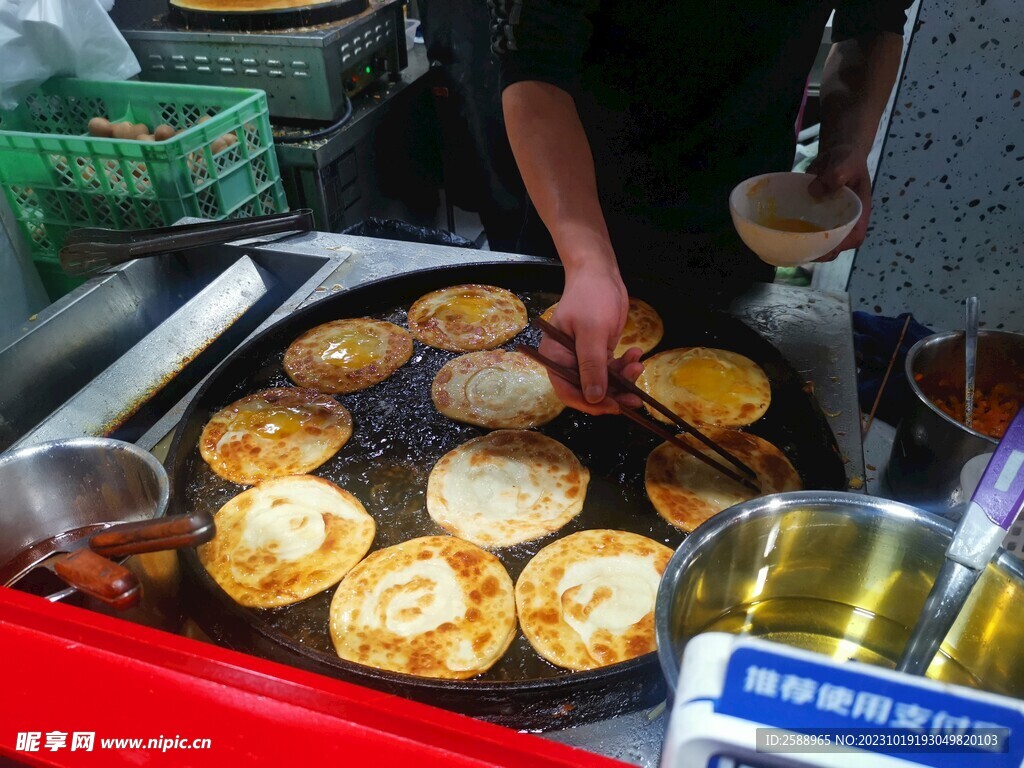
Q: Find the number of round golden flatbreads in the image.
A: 11